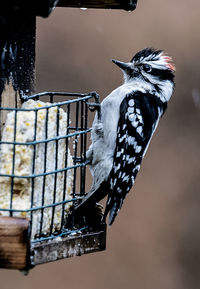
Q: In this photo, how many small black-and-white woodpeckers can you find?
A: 1